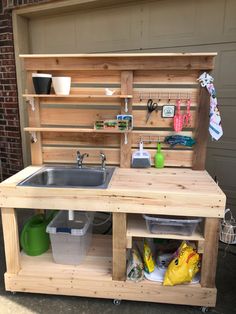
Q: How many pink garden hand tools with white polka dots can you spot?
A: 2